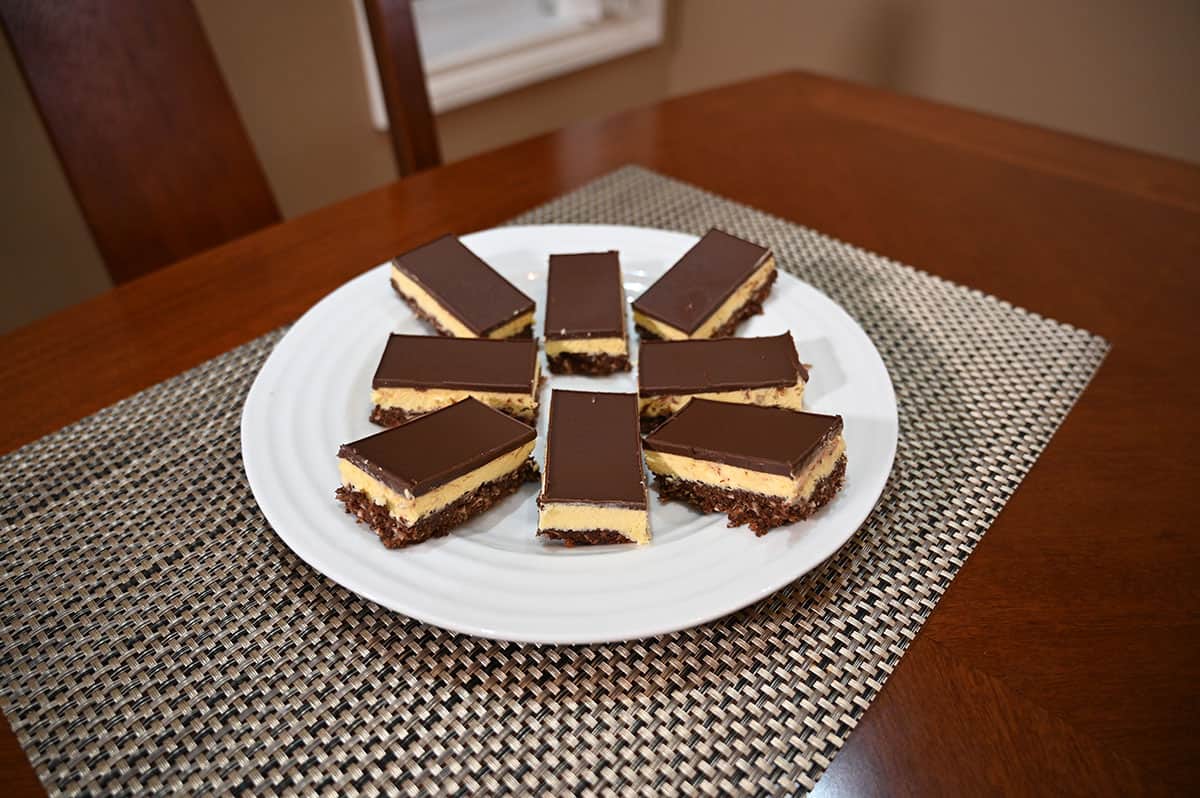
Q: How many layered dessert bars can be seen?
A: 8